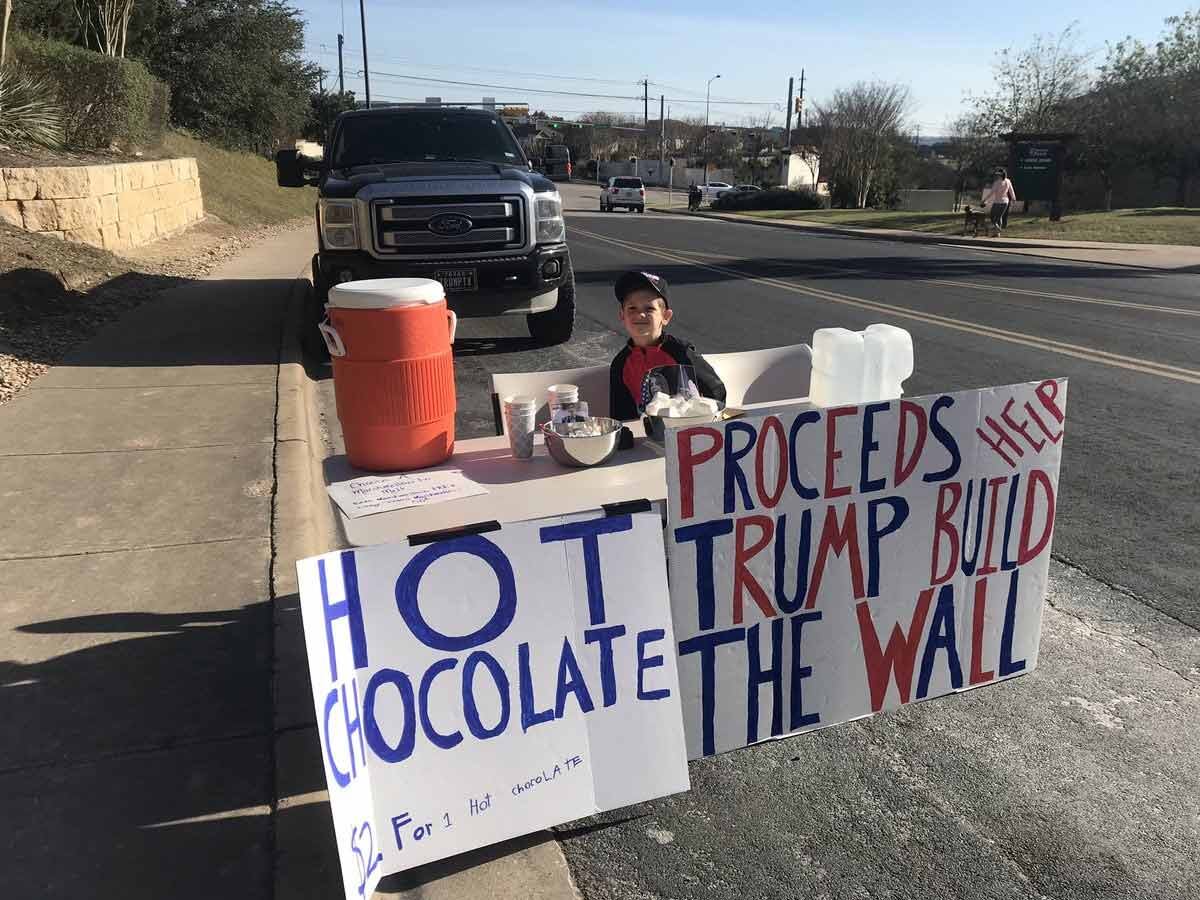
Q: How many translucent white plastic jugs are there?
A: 2